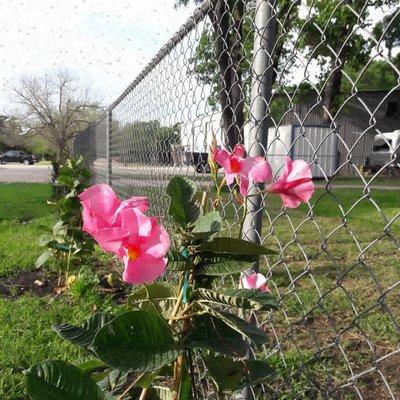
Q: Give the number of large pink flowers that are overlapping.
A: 2